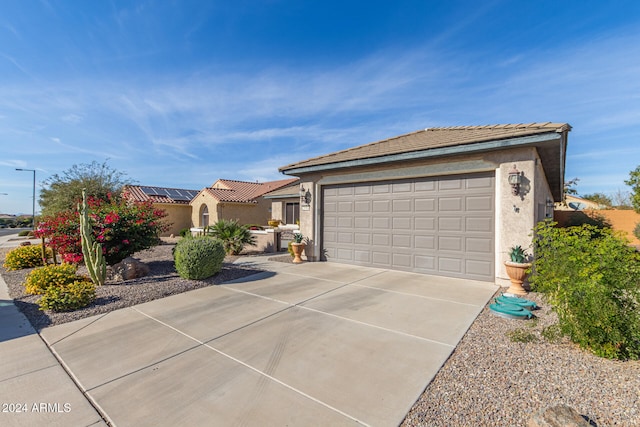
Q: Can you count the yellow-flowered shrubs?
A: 3